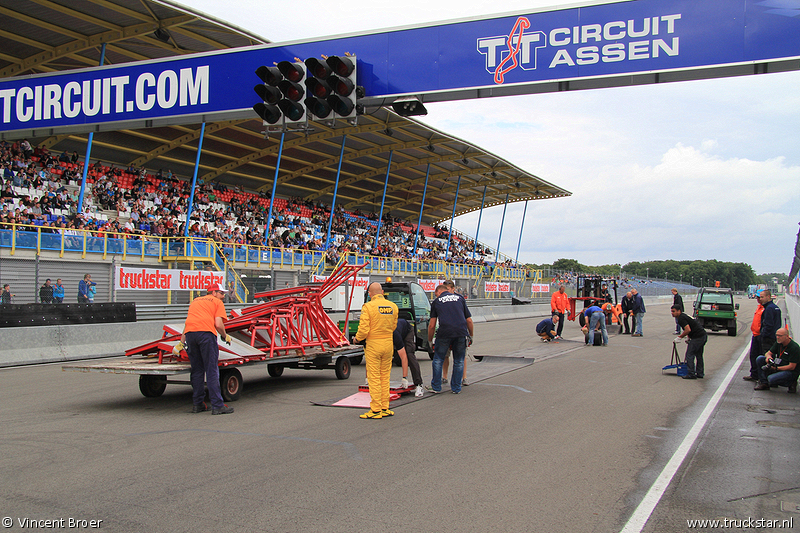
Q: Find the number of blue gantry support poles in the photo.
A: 10